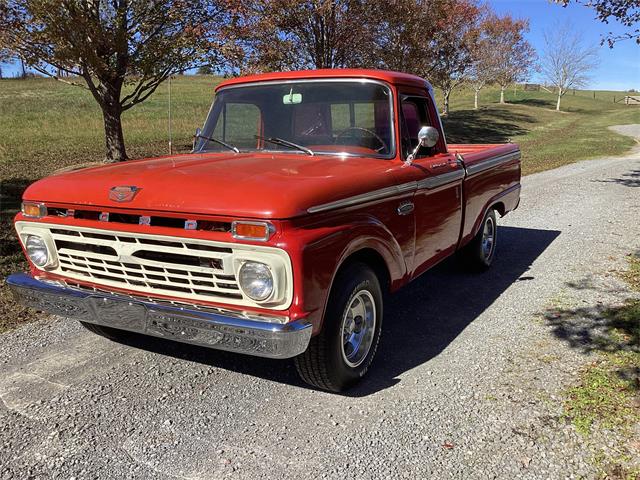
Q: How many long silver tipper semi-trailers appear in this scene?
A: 0